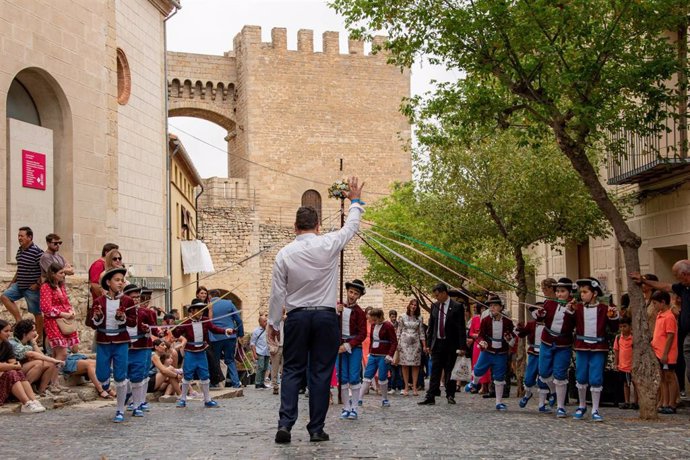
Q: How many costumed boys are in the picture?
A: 10